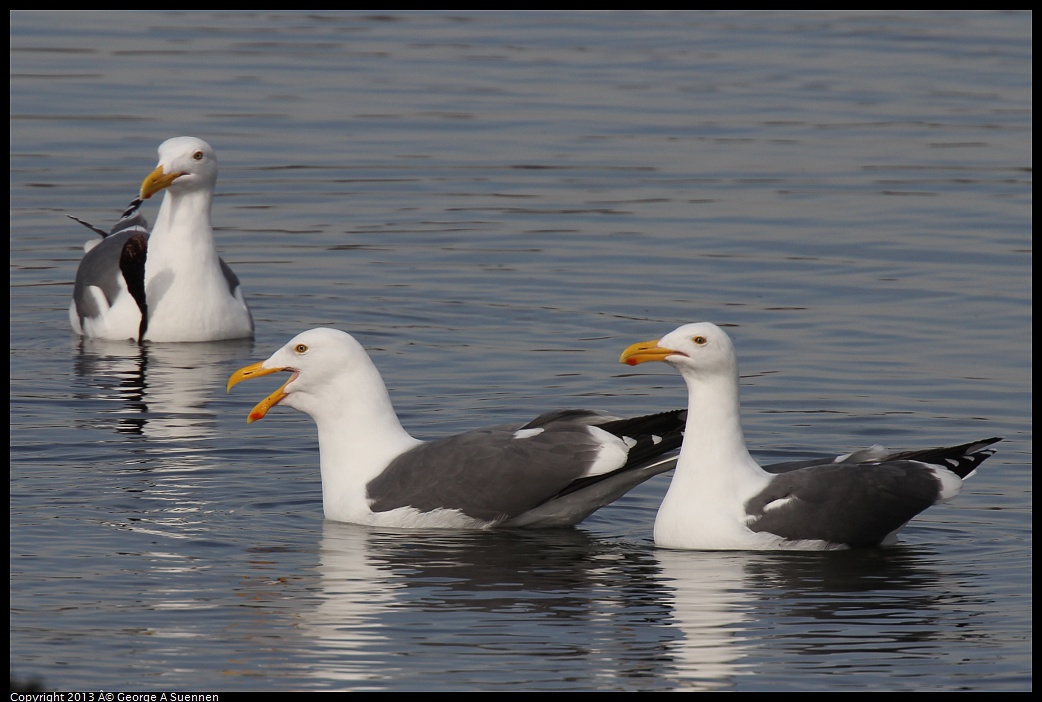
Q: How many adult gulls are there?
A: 3